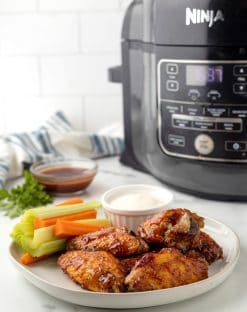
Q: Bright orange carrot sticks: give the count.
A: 4